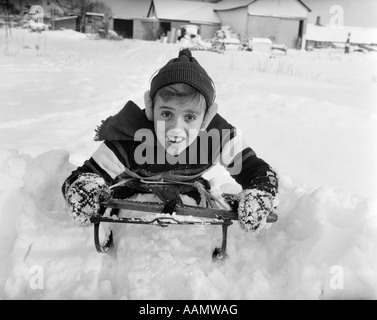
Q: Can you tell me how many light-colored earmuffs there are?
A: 2